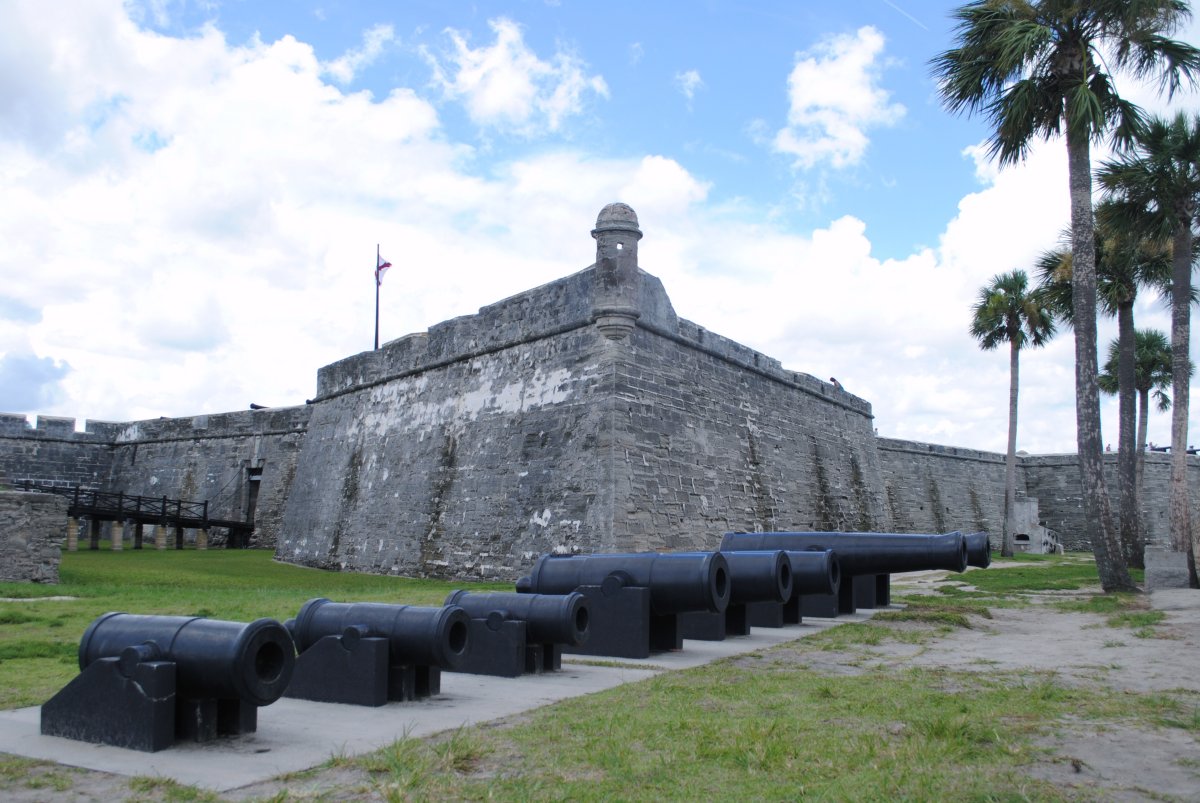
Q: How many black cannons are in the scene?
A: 8